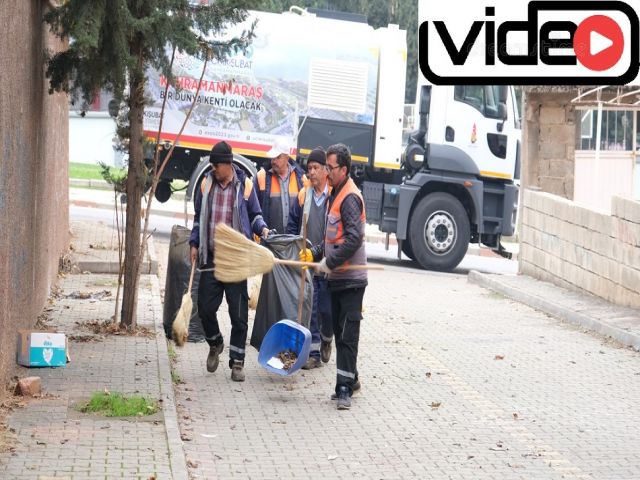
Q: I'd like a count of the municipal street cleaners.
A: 4